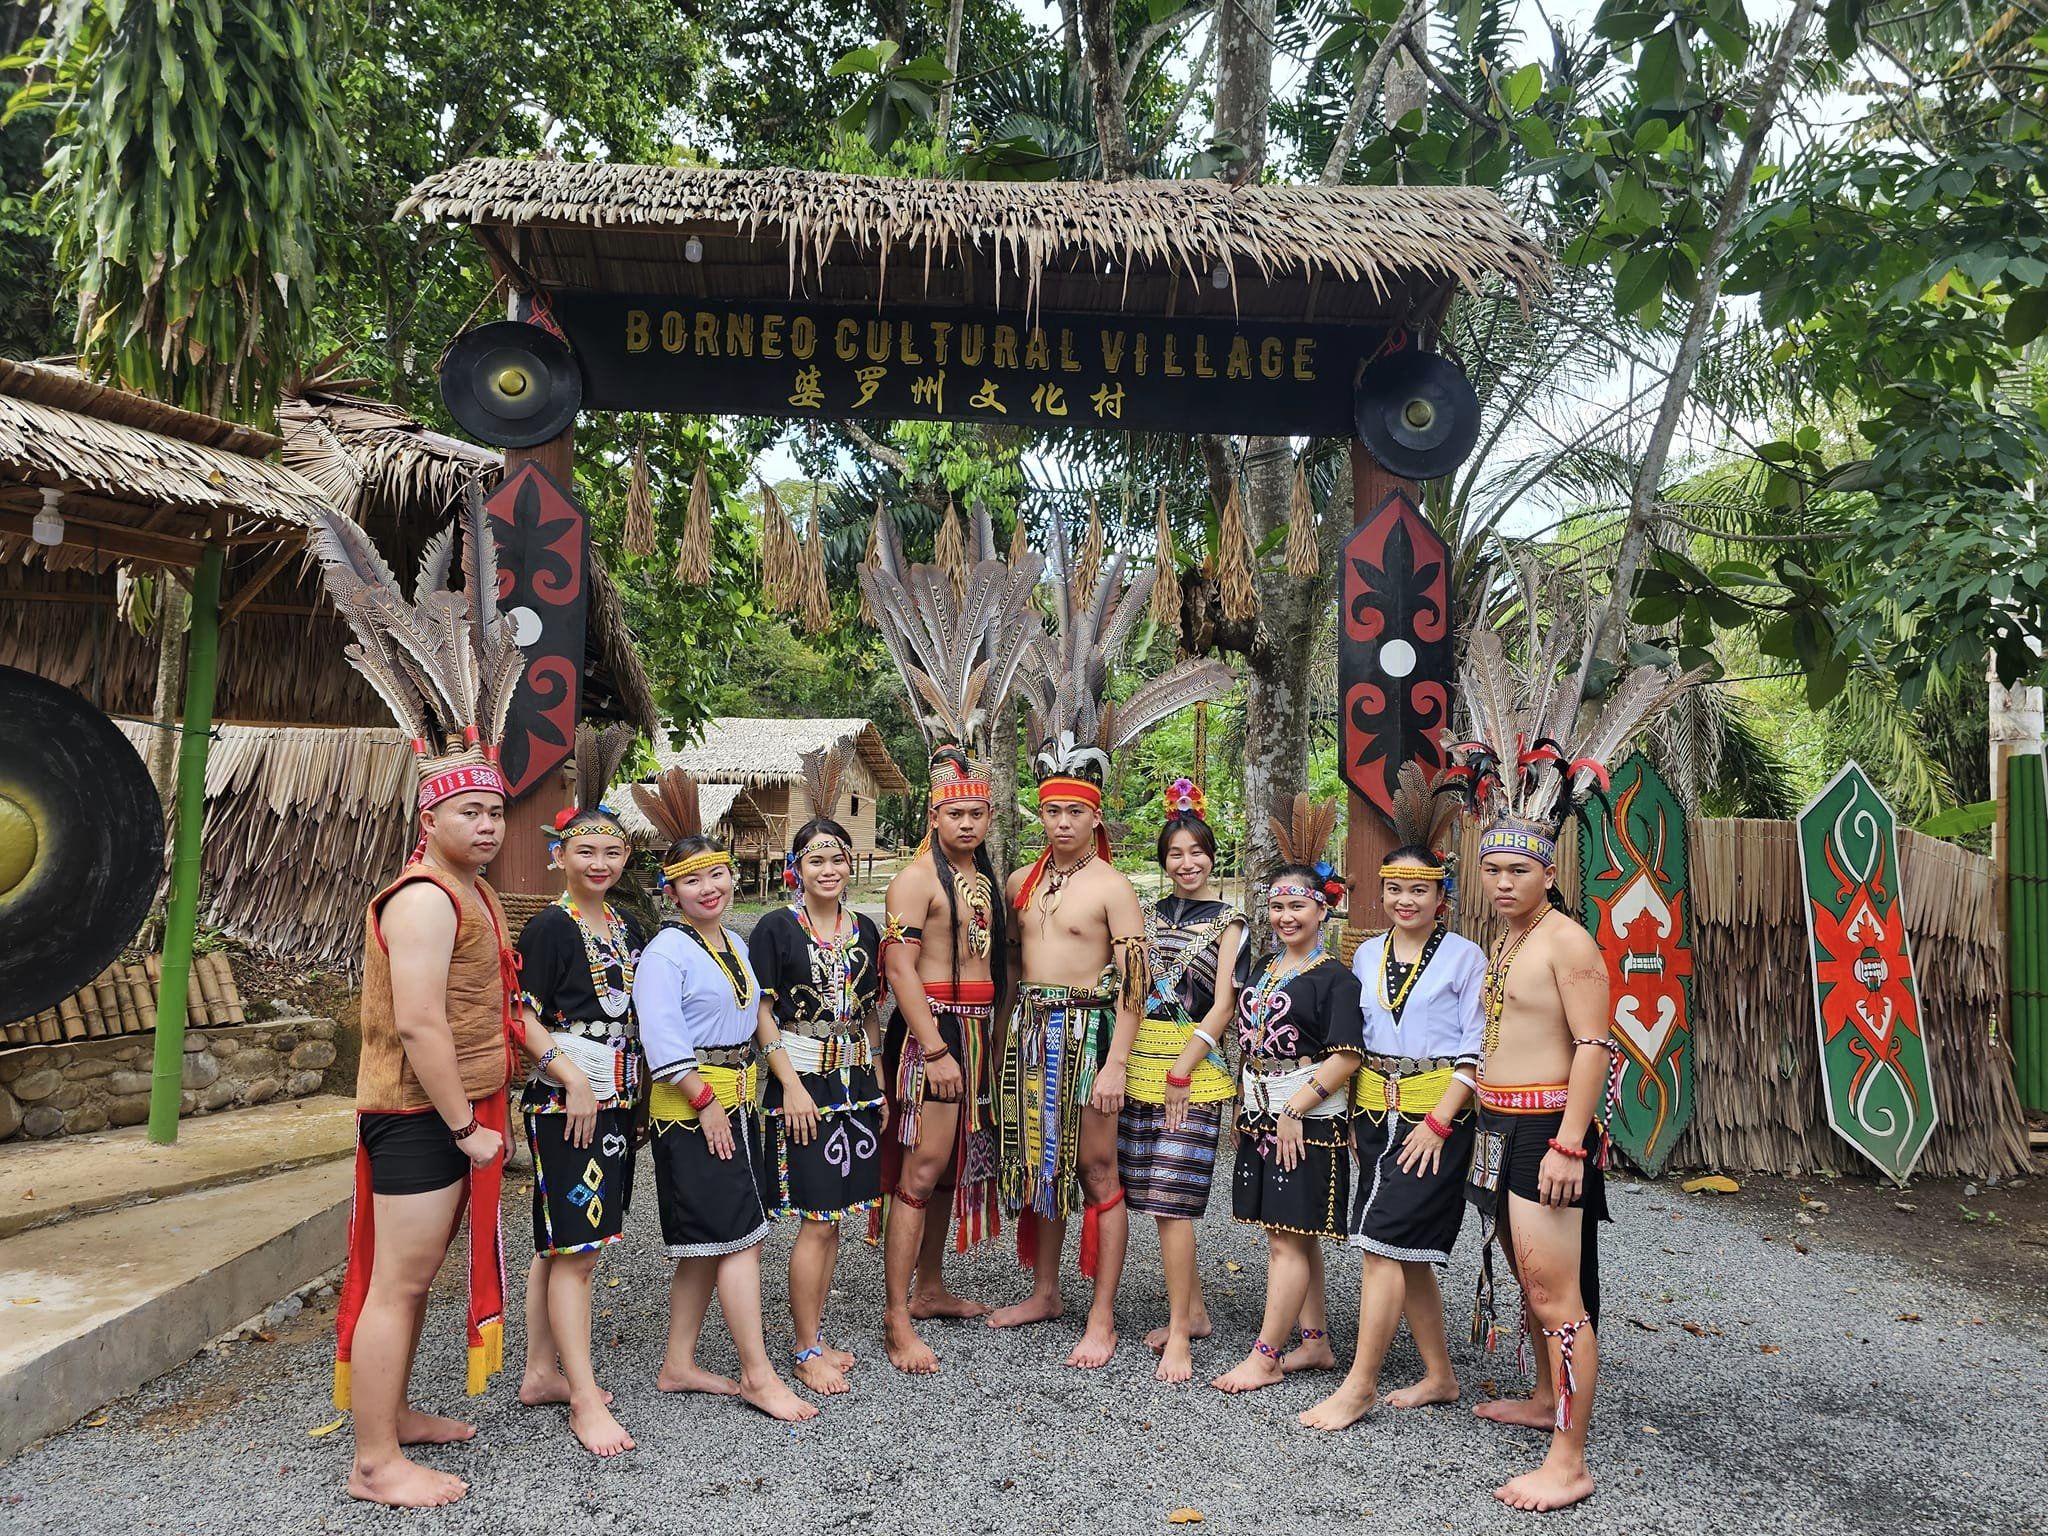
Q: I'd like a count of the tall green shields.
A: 2